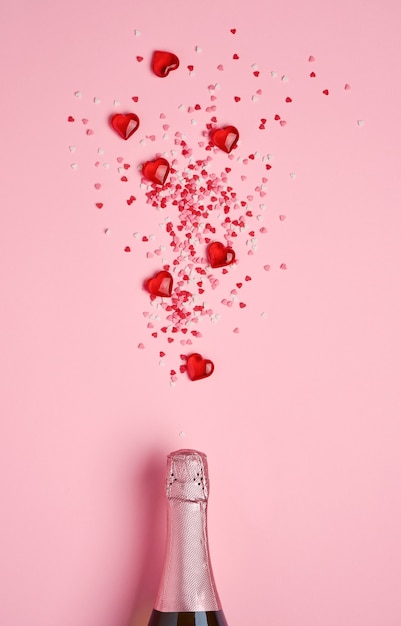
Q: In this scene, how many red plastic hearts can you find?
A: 7